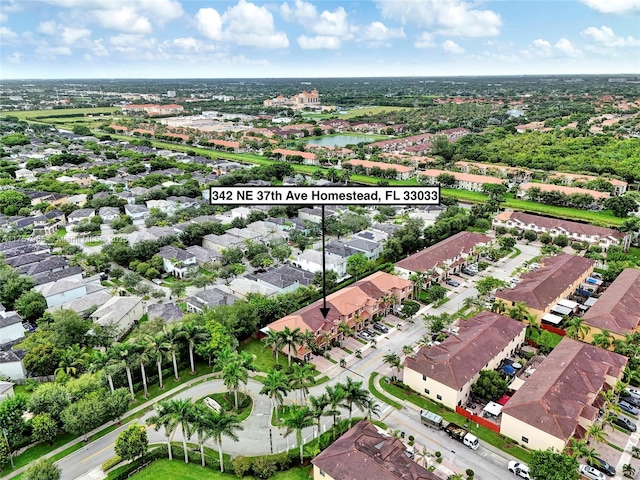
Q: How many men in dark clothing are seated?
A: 0